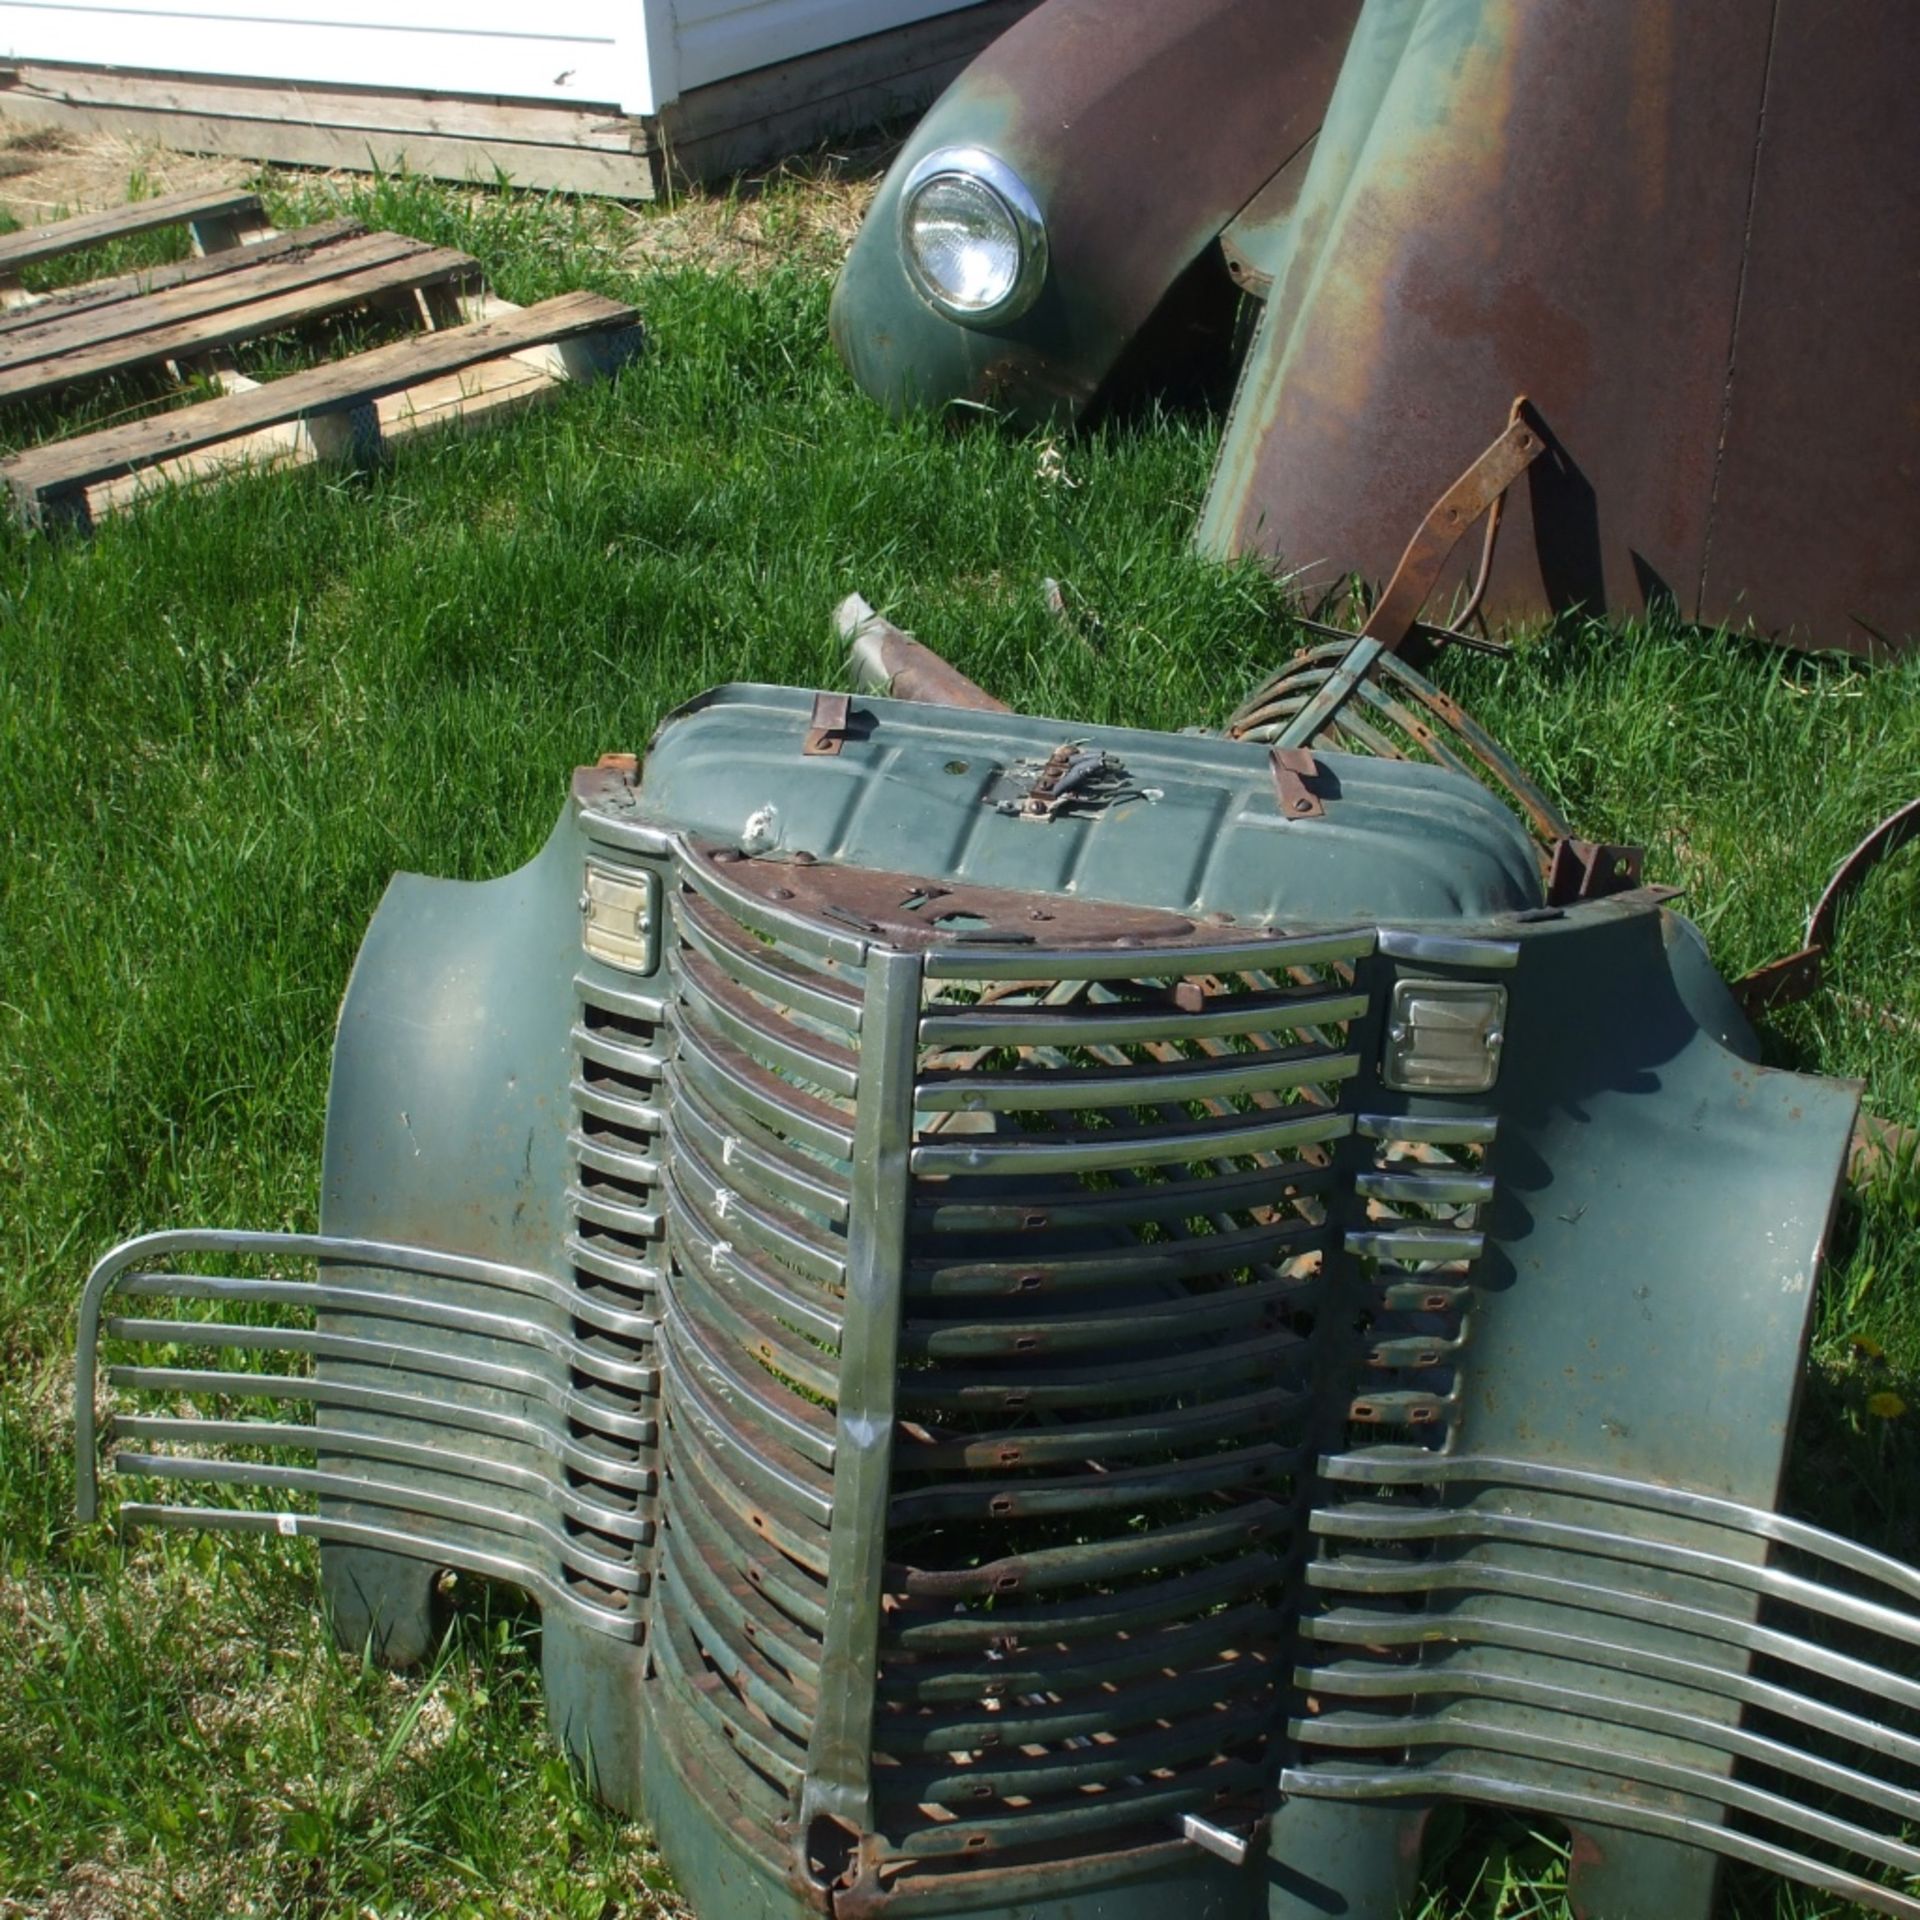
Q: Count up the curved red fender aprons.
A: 0